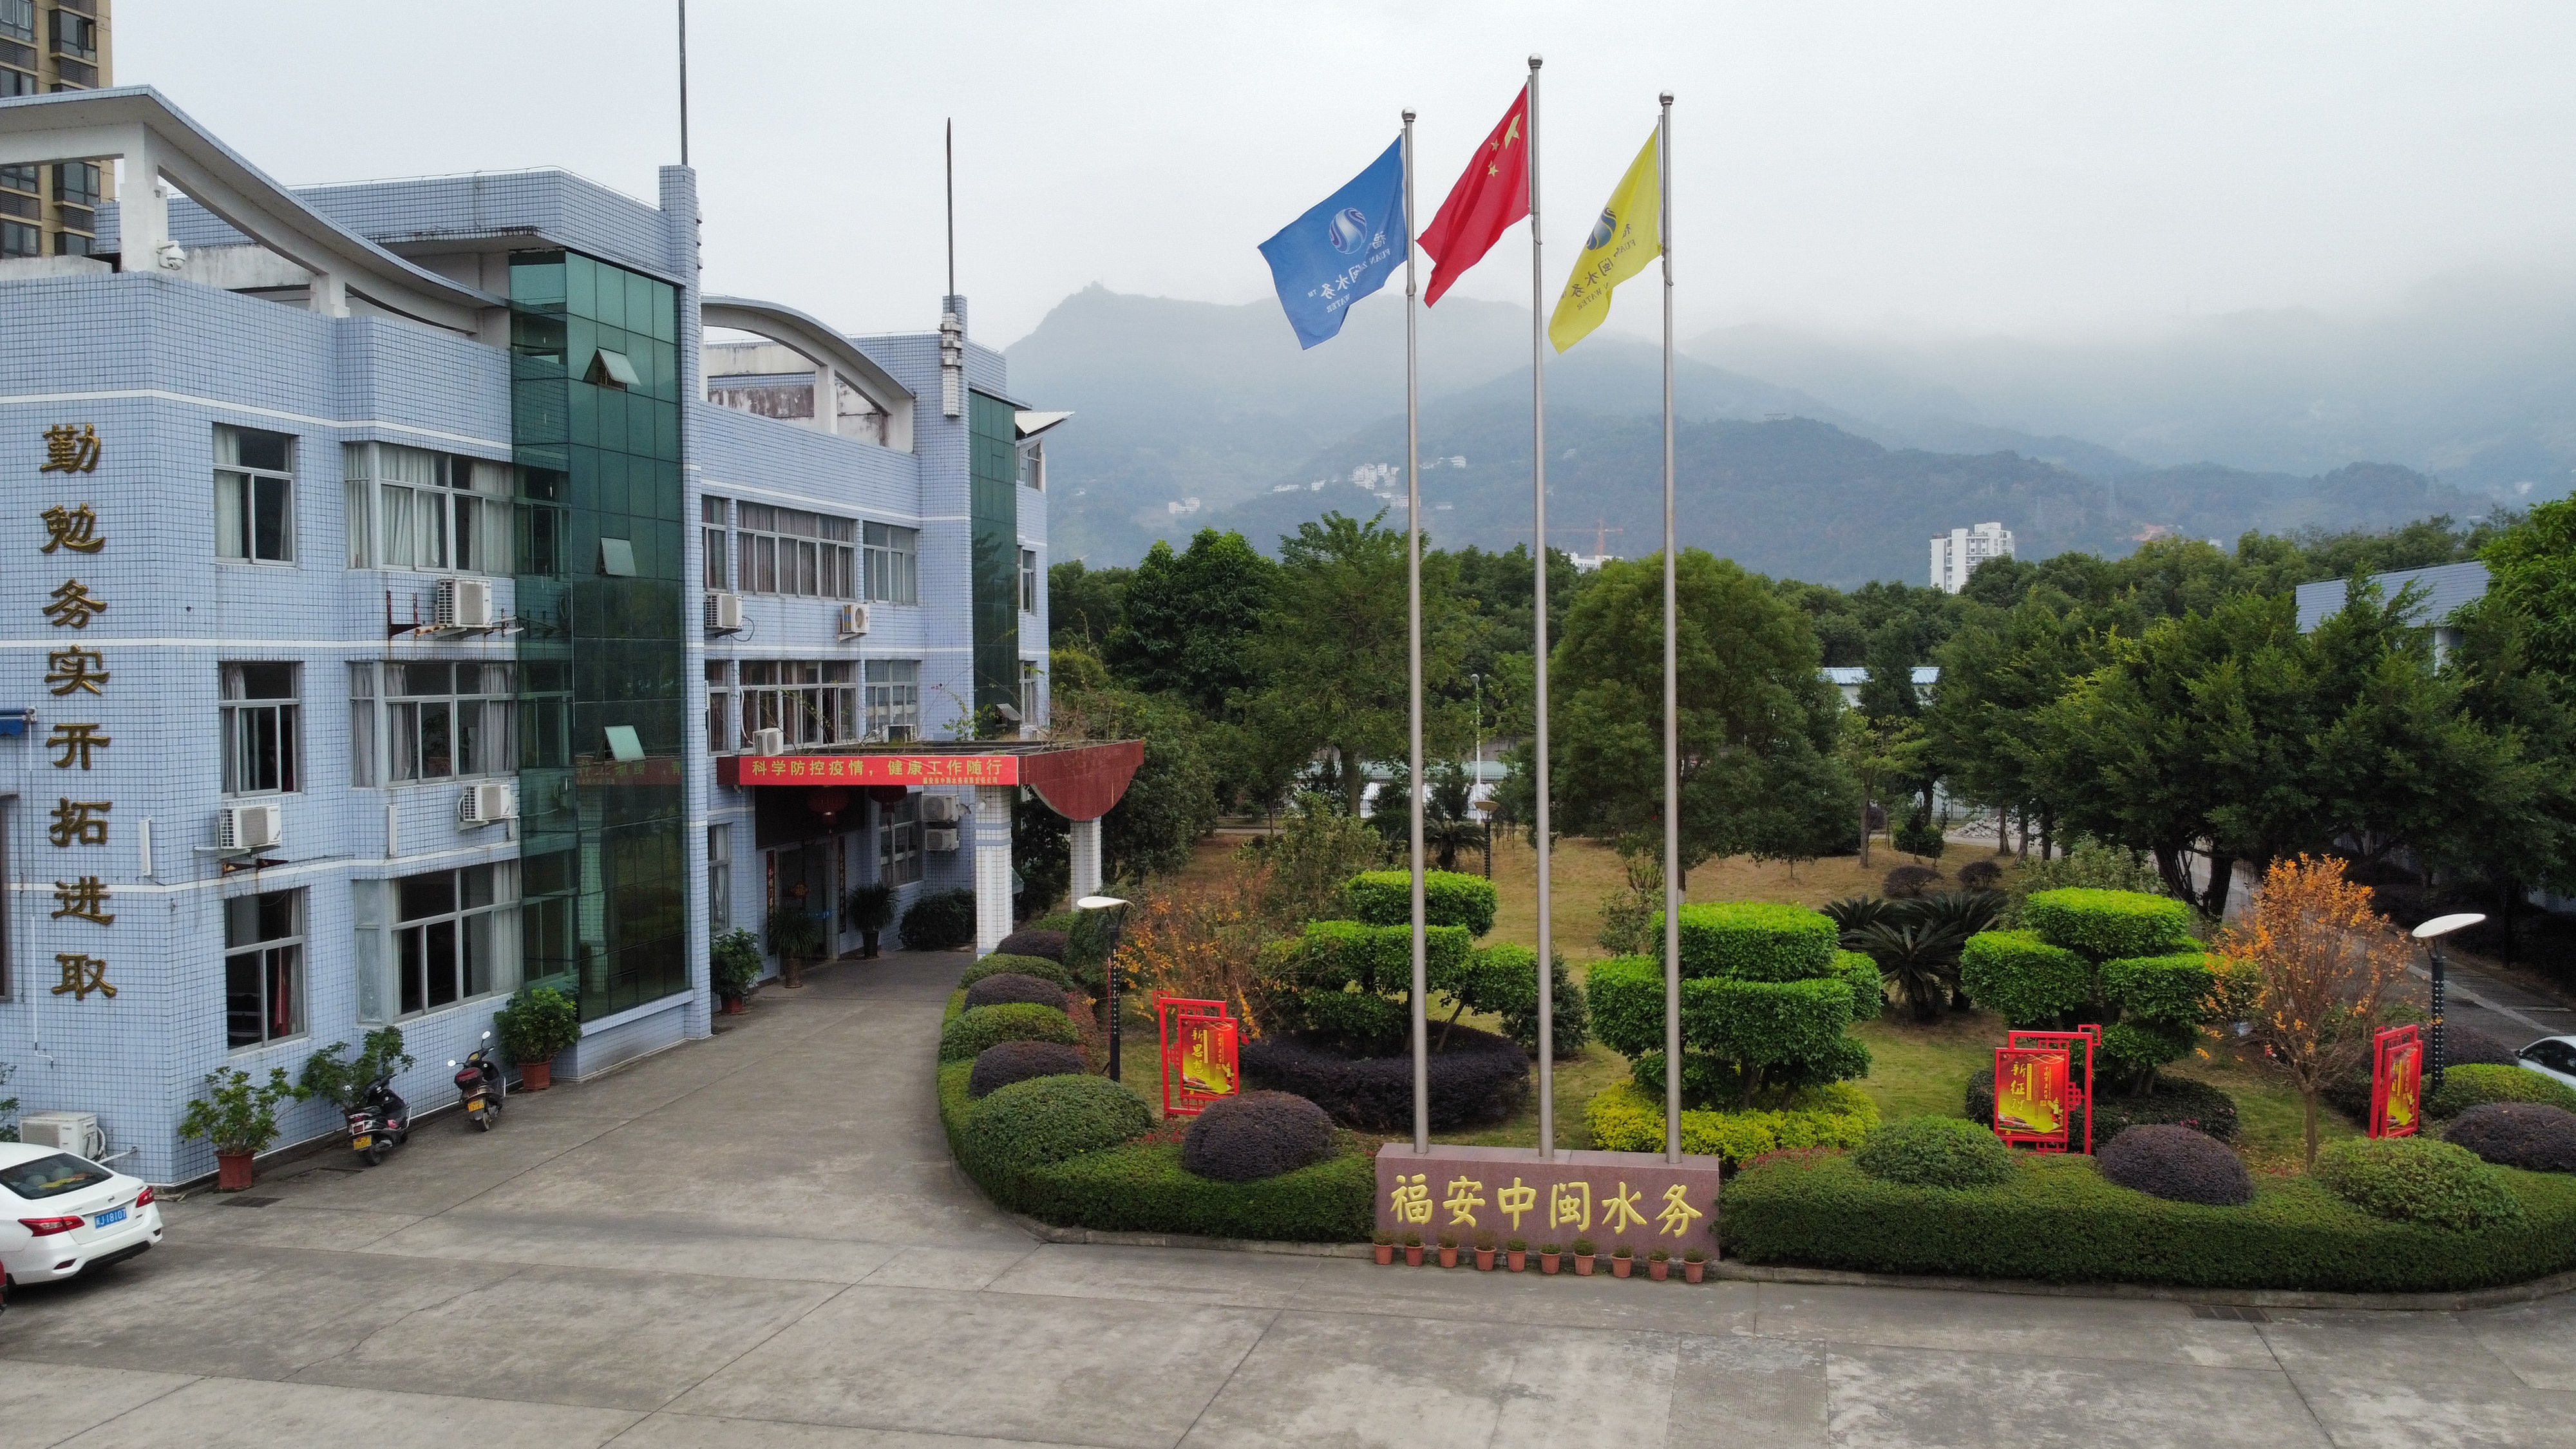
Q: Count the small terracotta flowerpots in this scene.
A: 10